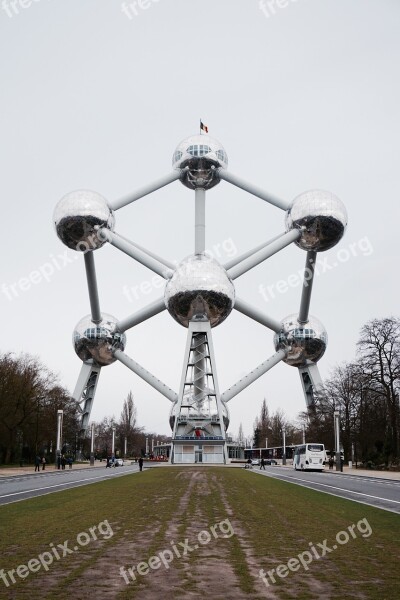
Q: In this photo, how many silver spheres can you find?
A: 7